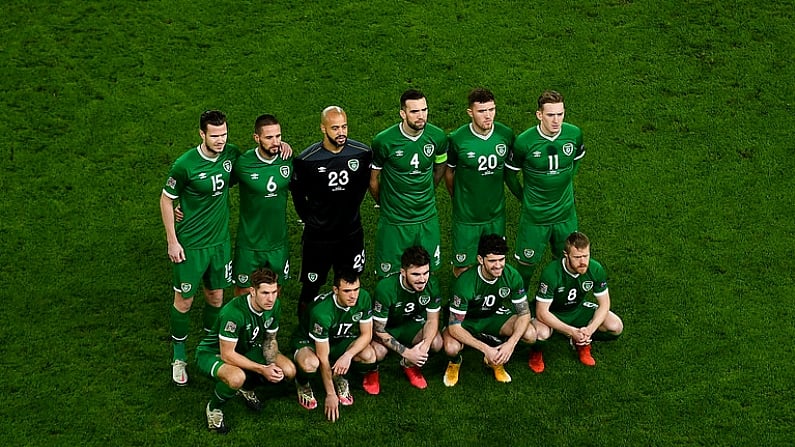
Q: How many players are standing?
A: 6